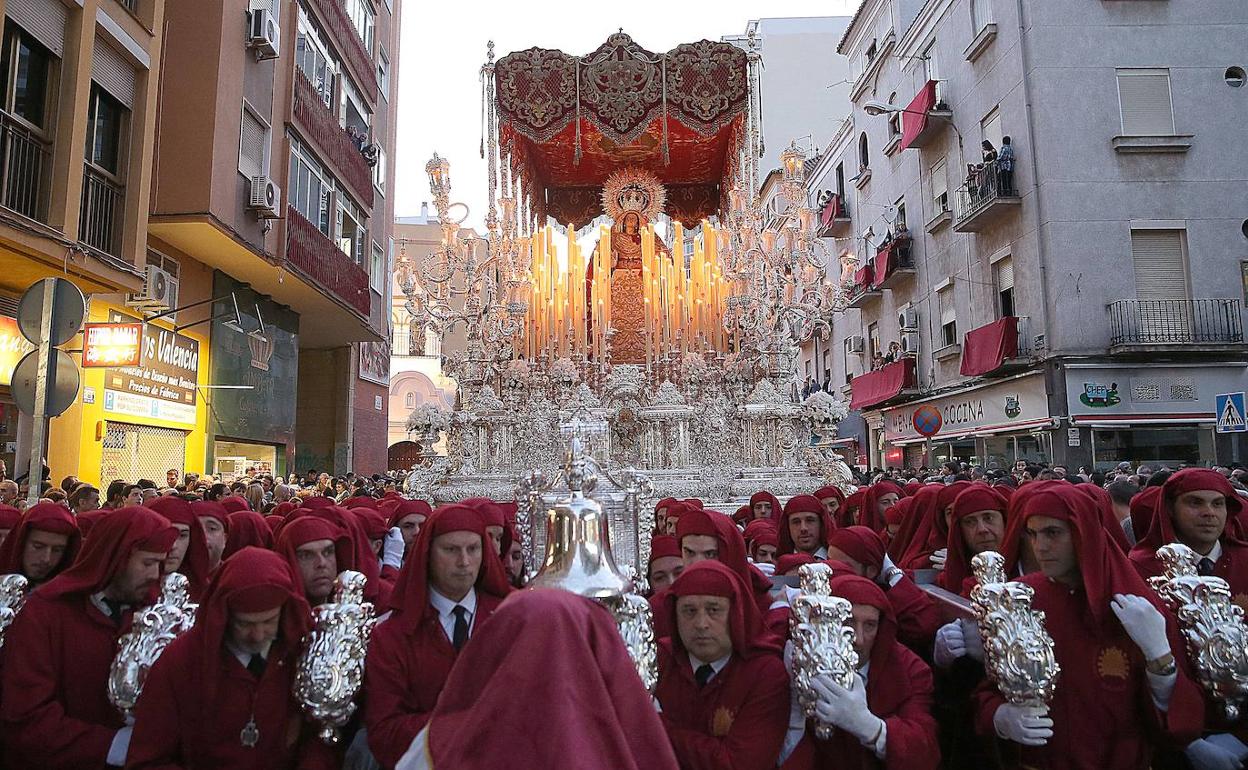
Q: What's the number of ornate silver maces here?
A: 7